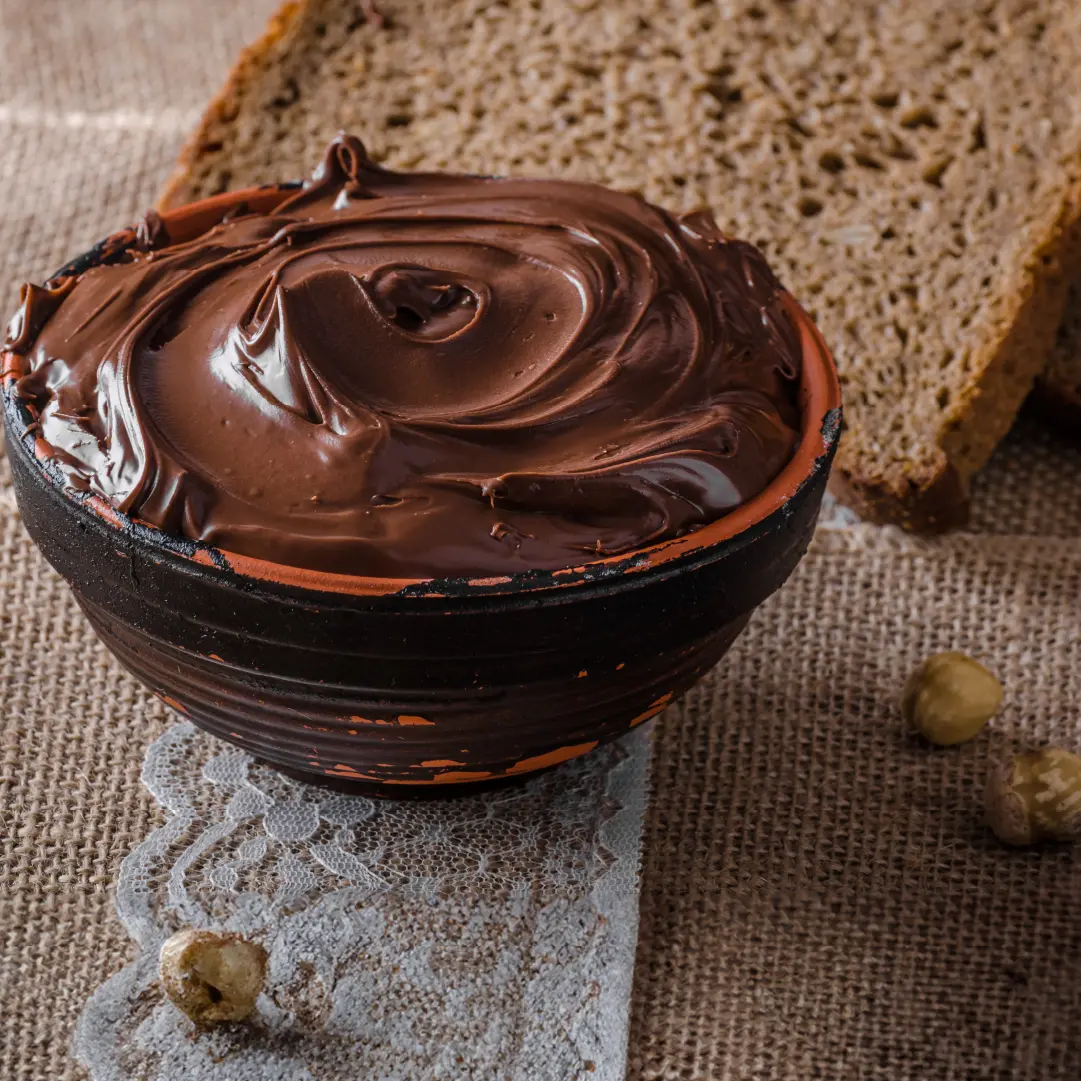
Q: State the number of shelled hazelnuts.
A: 3